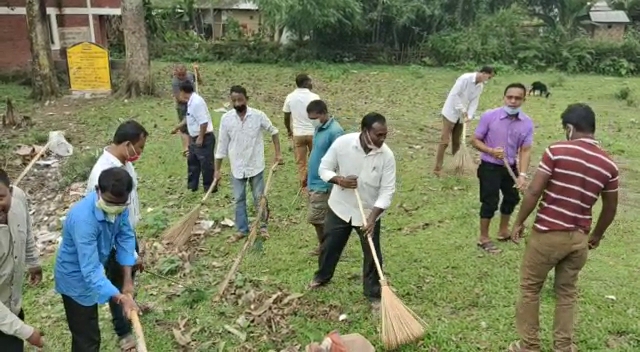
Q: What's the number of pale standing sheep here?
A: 0